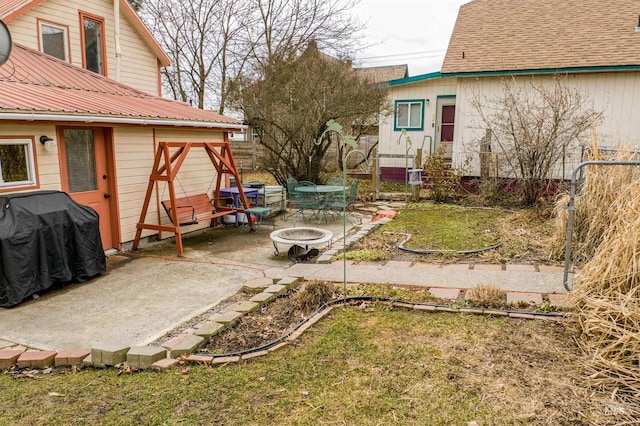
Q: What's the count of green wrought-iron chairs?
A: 4